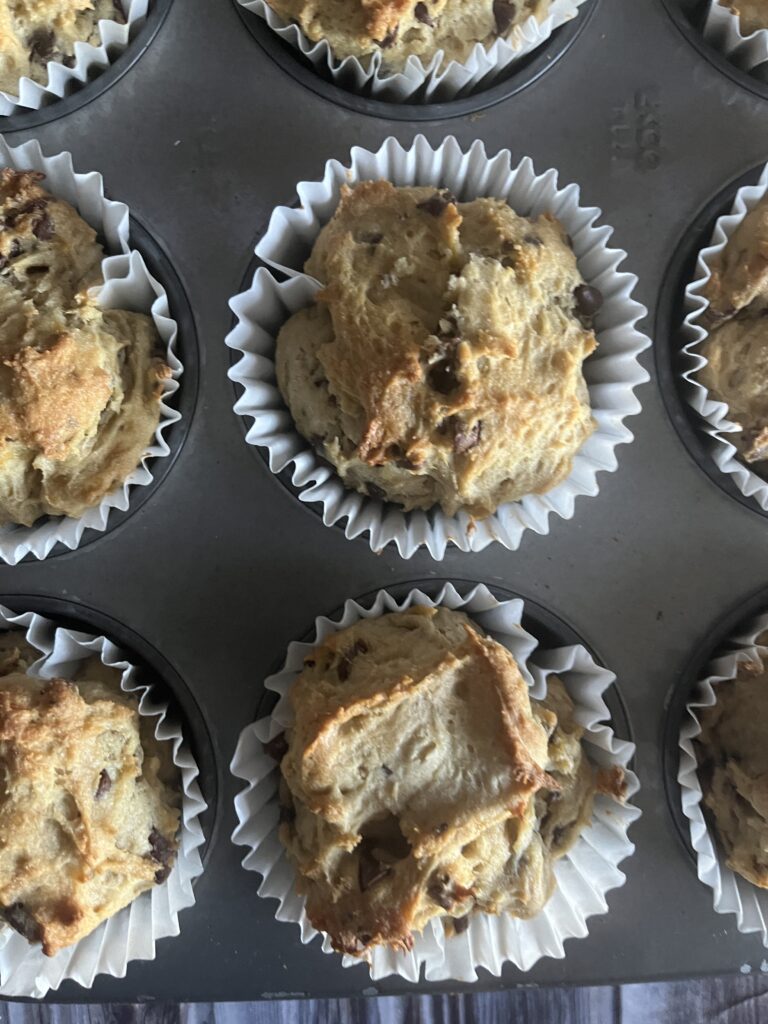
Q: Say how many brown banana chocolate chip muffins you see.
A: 9